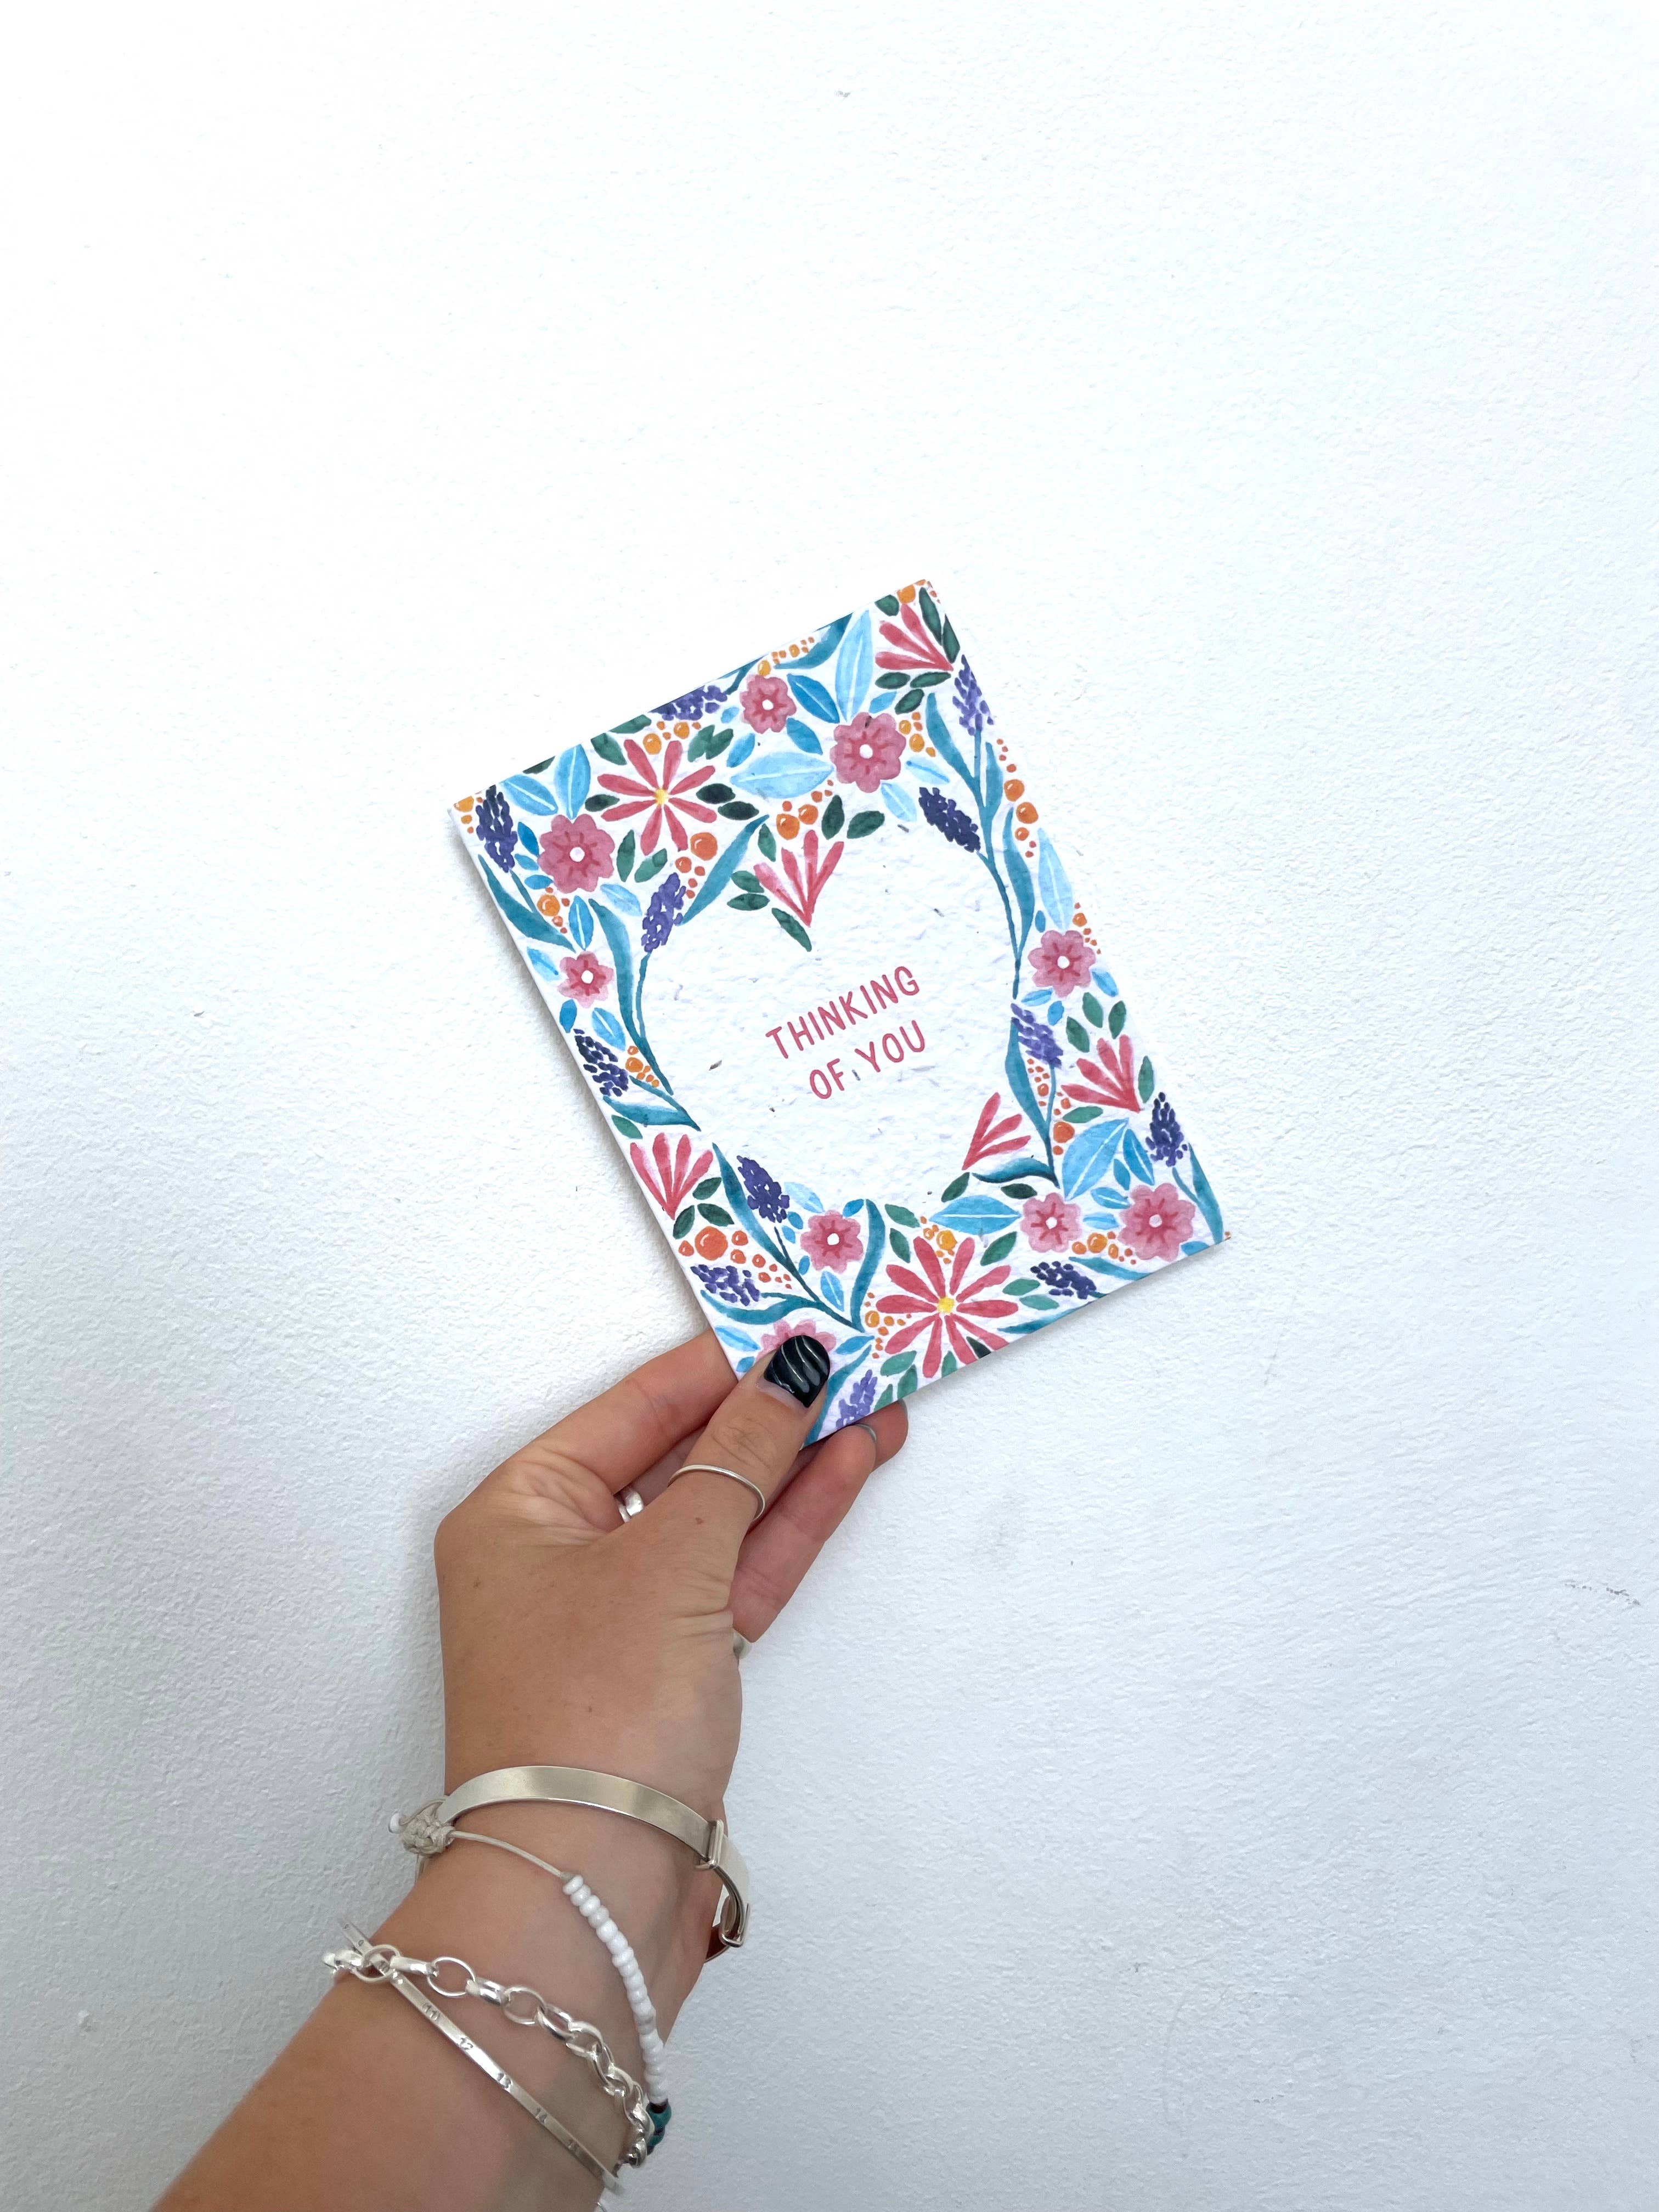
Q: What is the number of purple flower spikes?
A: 12